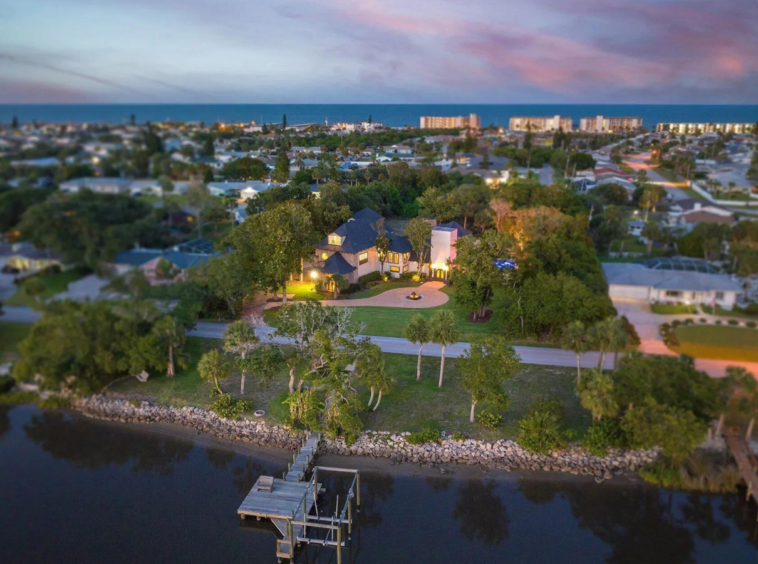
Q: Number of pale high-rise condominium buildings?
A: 4